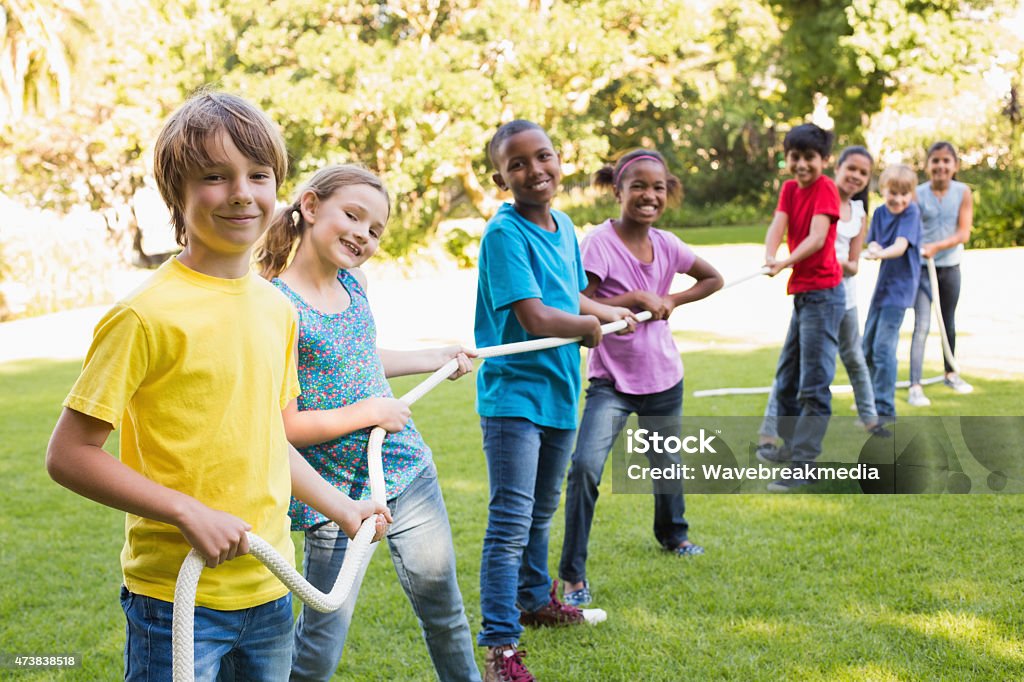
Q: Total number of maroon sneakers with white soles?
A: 2